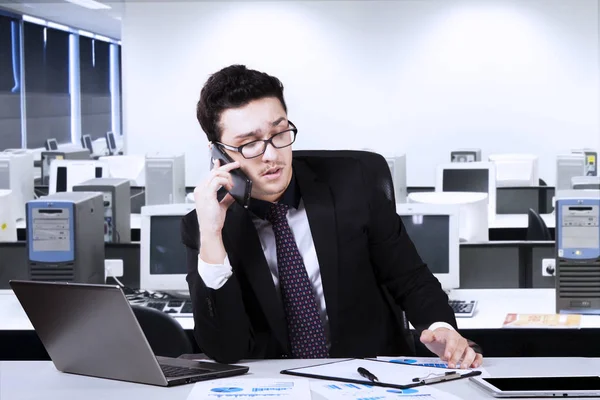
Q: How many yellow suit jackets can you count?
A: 0